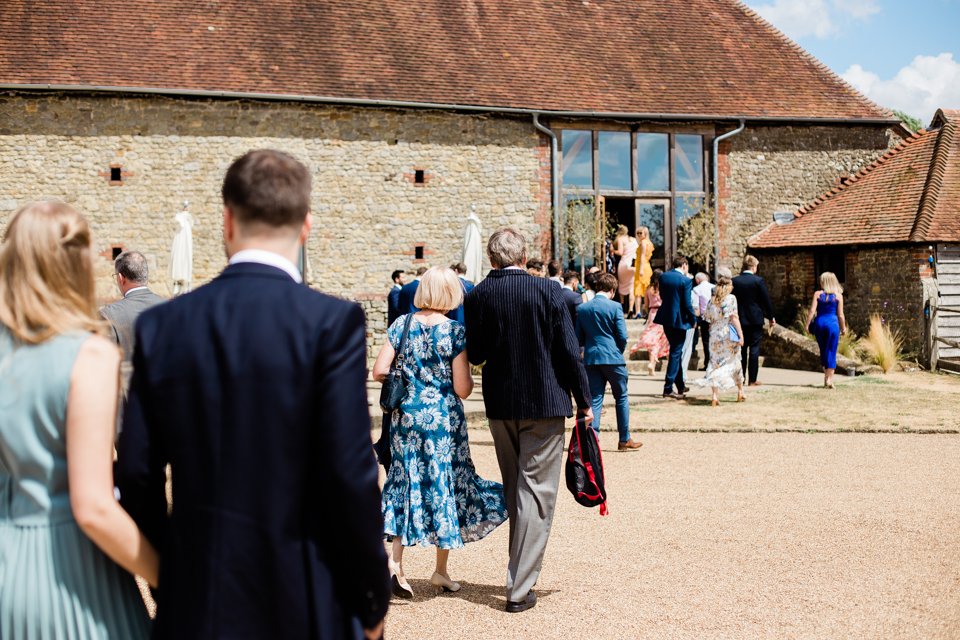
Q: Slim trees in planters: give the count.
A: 2